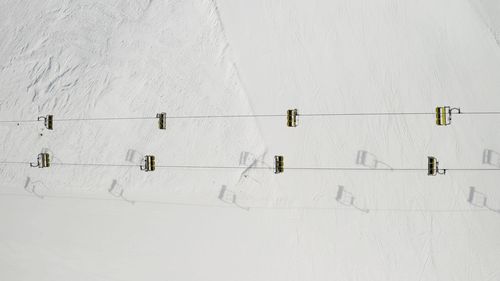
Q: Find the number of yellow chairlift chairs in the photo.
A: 8